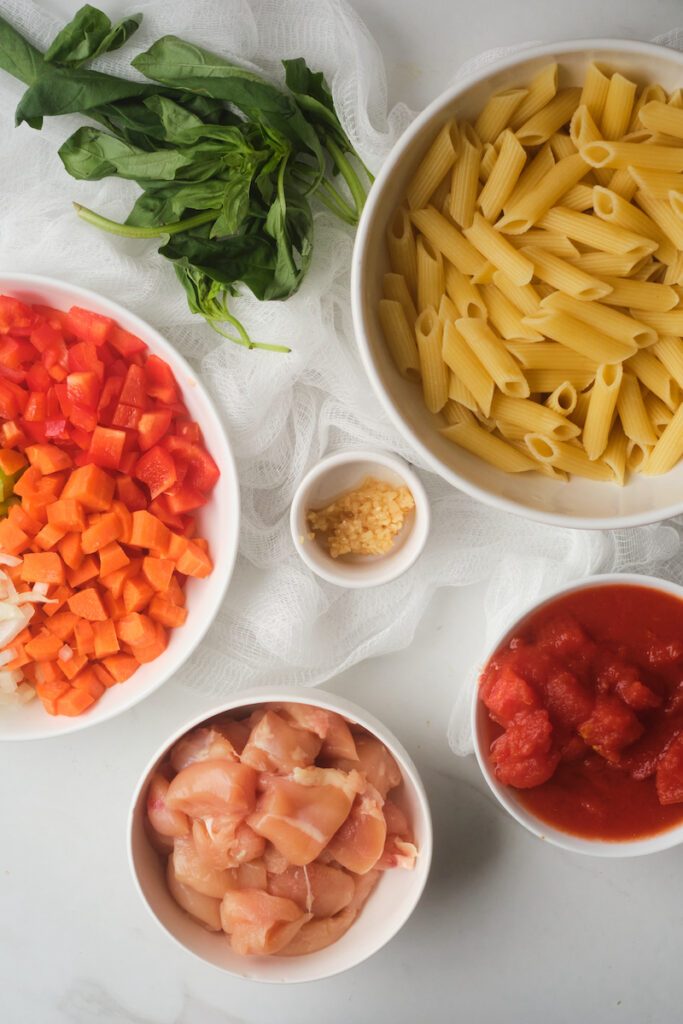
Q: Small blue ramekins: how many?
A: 0